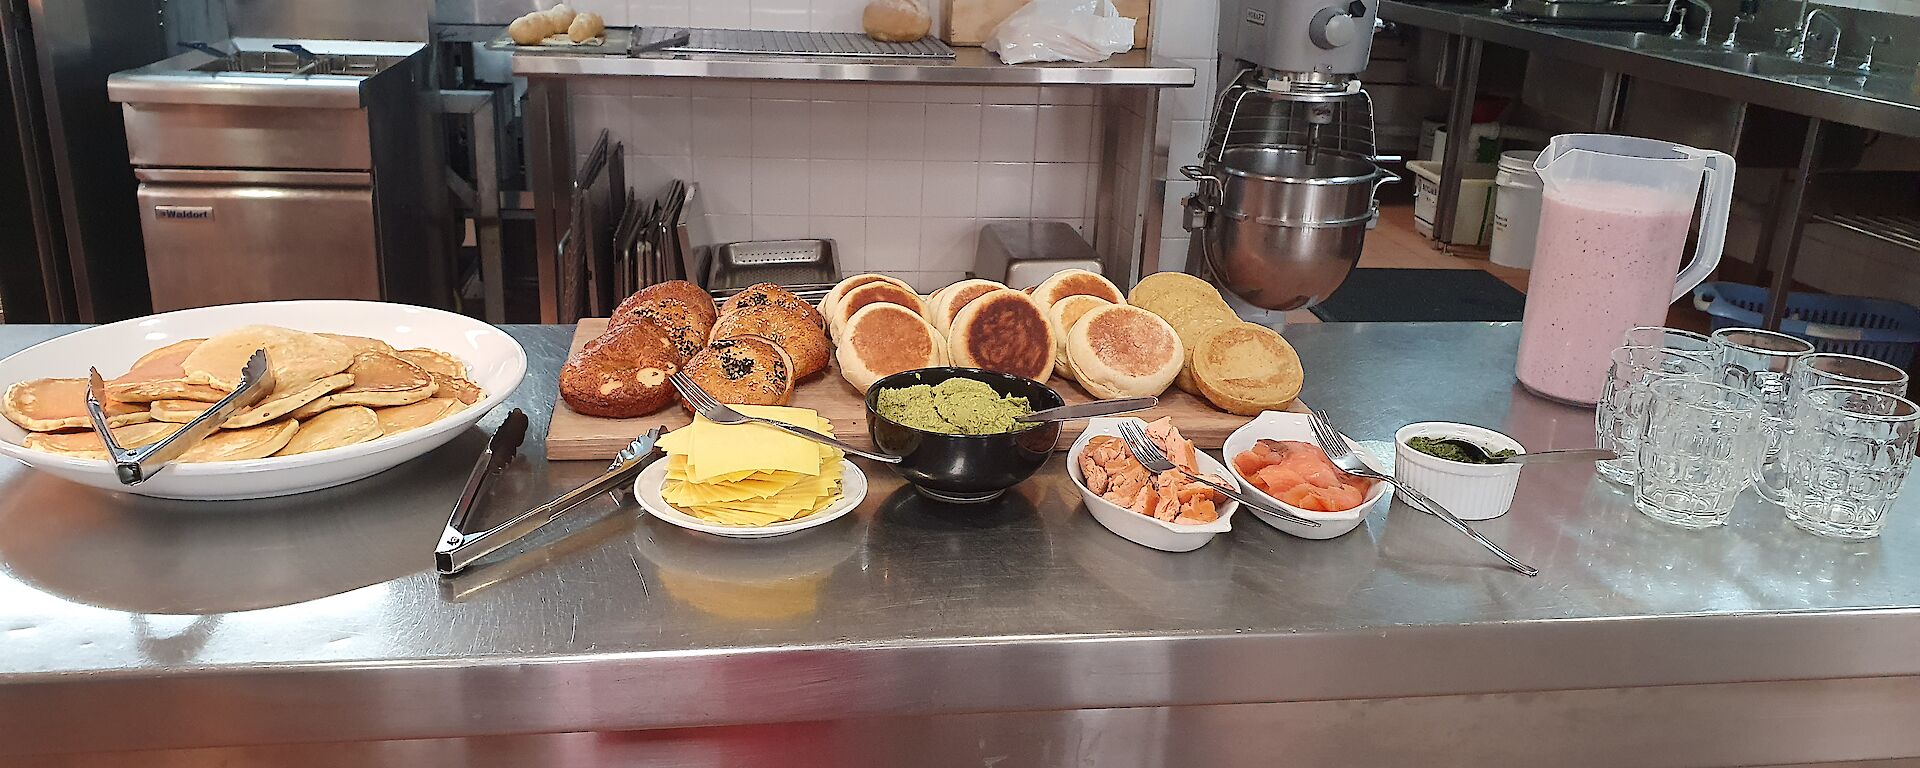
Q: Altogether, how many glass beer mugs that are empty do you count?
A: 6